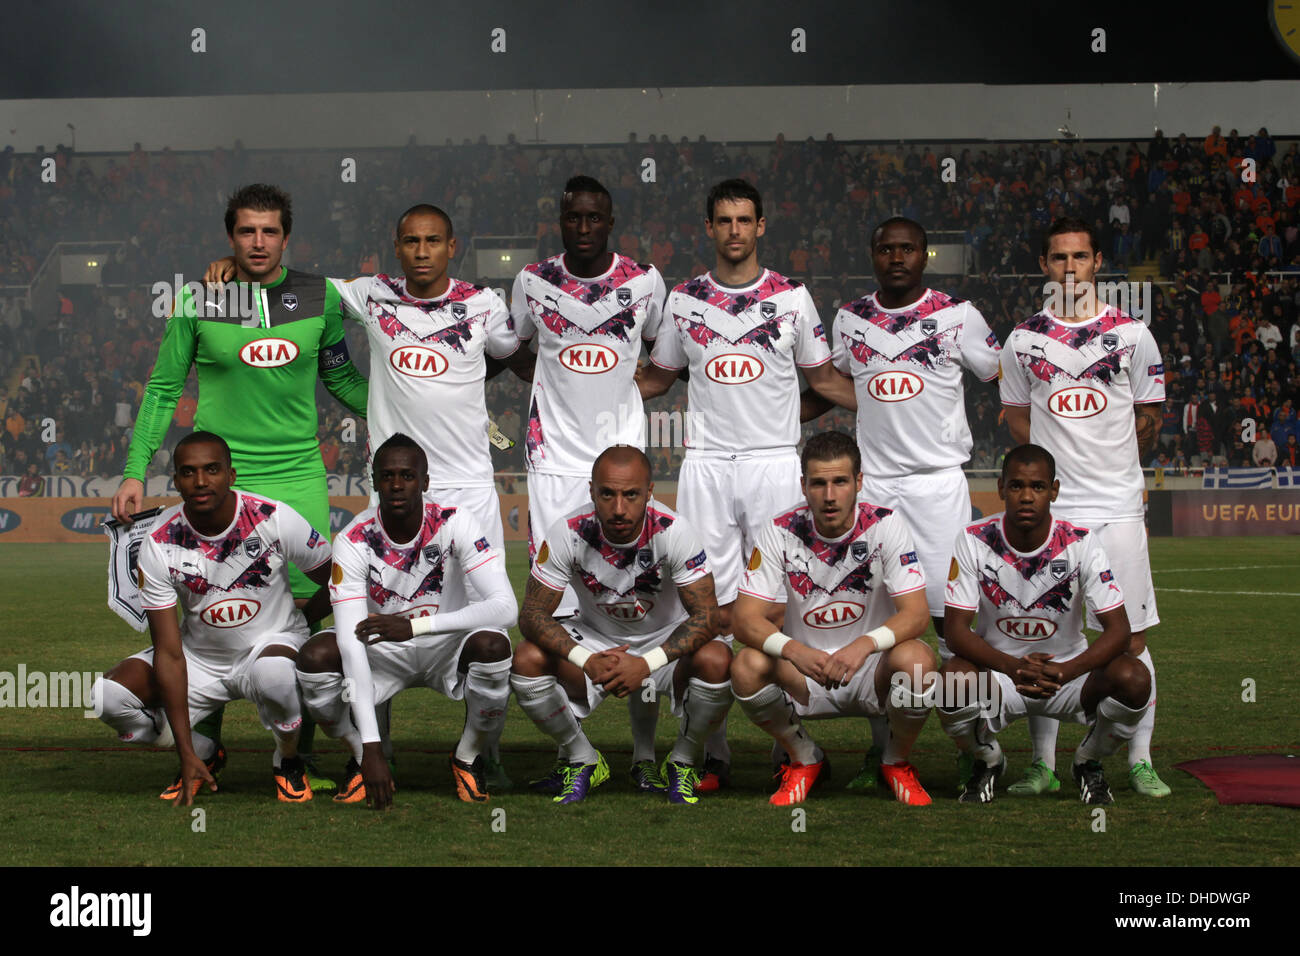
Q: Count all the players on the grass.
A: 11